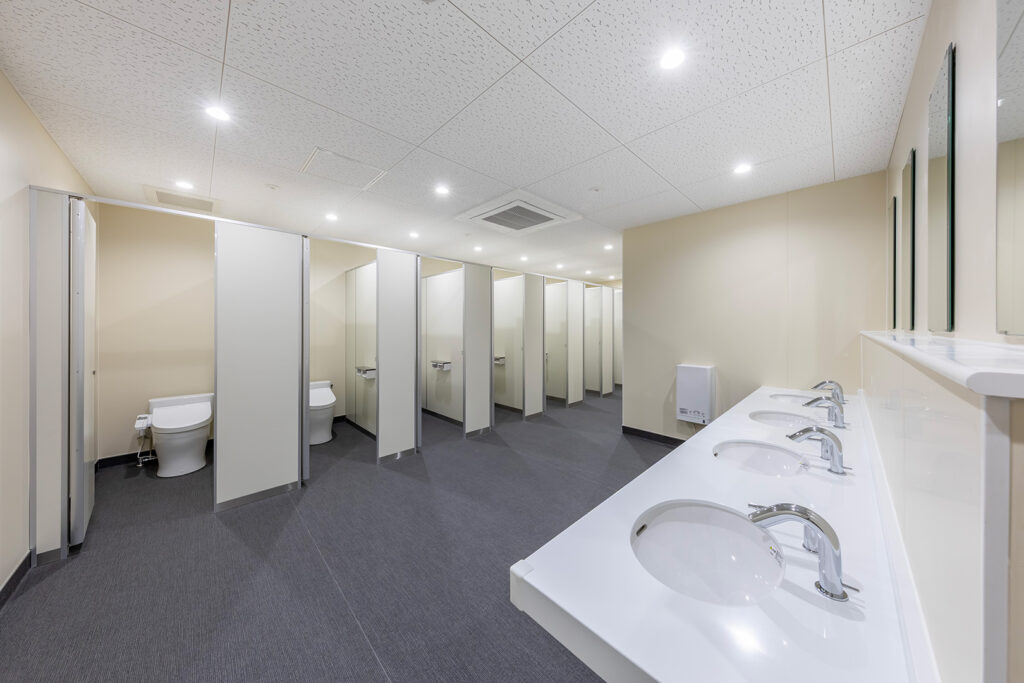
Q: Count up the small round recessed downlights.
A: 13